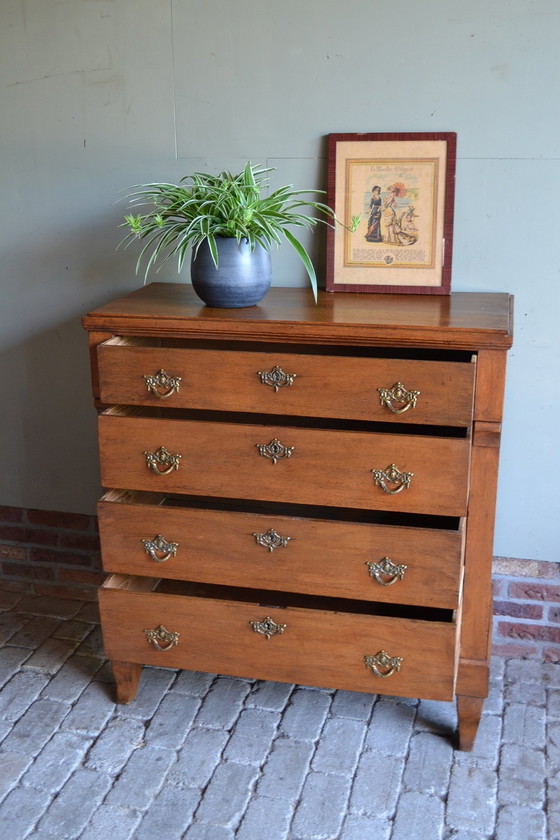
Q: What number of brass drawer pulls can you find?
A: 8